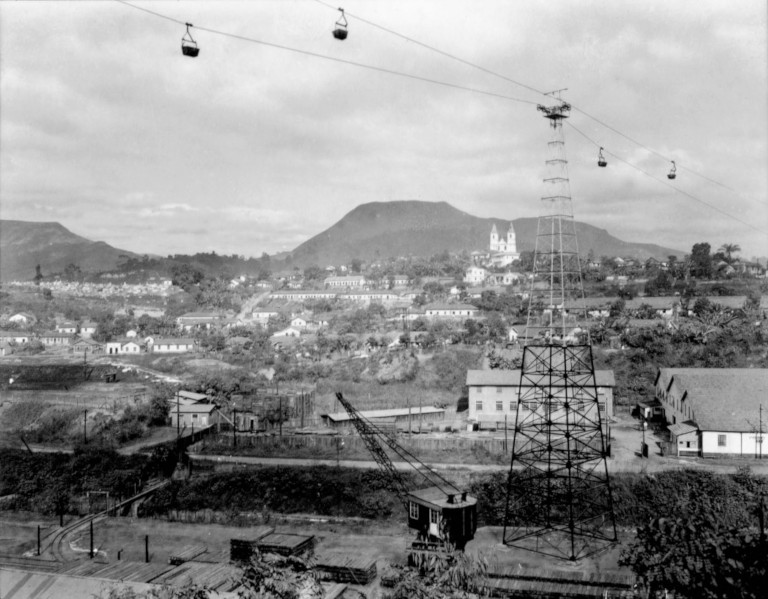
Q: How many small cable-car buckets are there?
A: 4